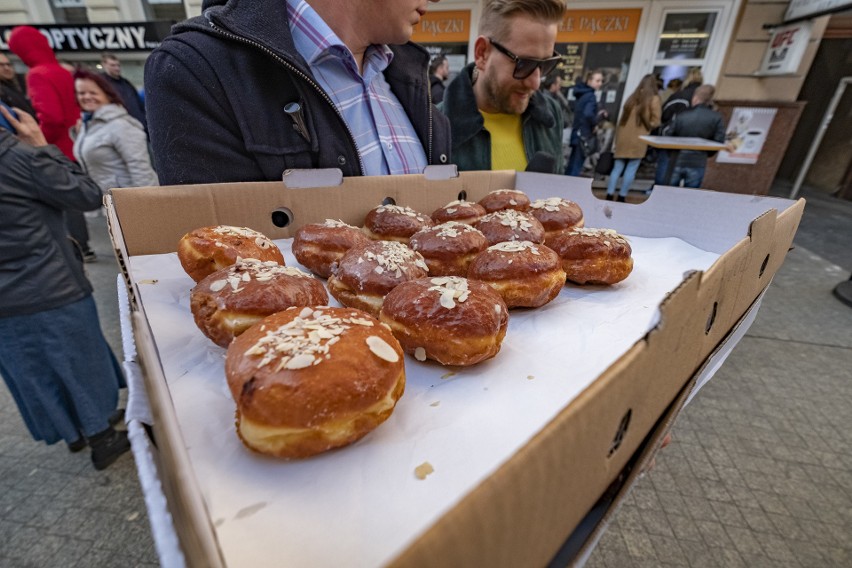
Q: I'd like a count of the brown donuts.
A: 14